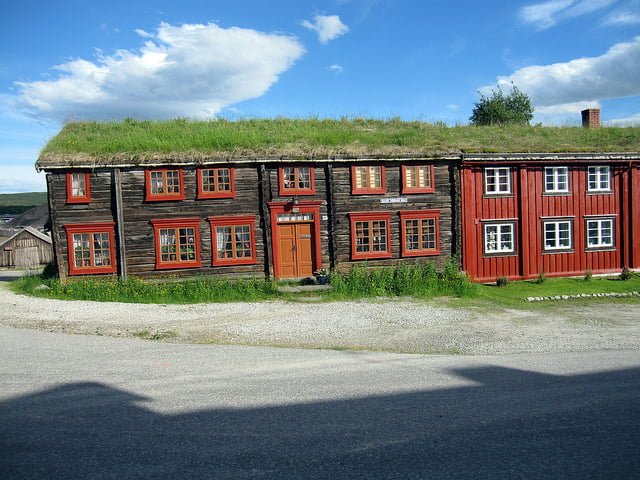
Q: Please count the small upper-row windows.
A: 9